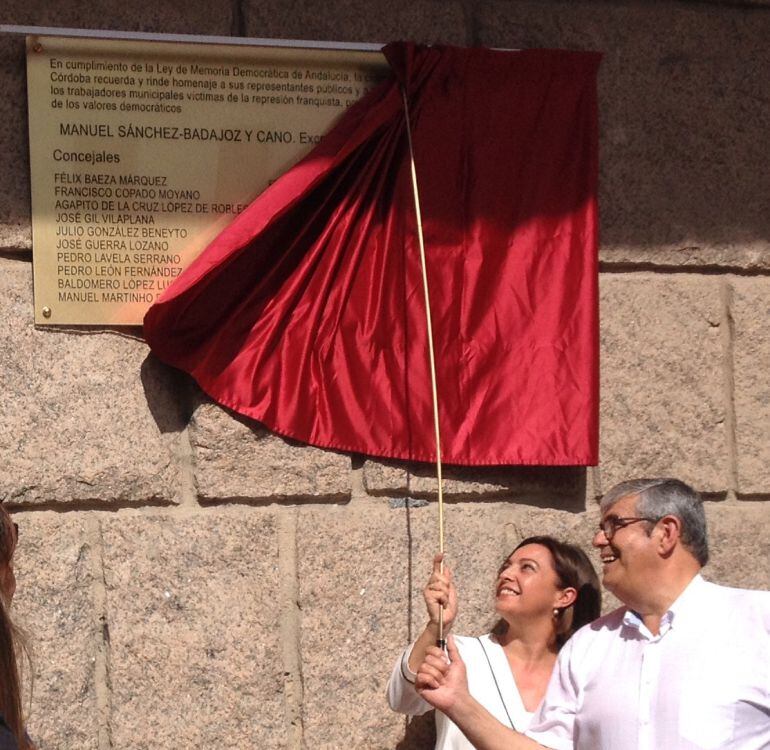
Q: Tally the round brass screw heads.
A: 2